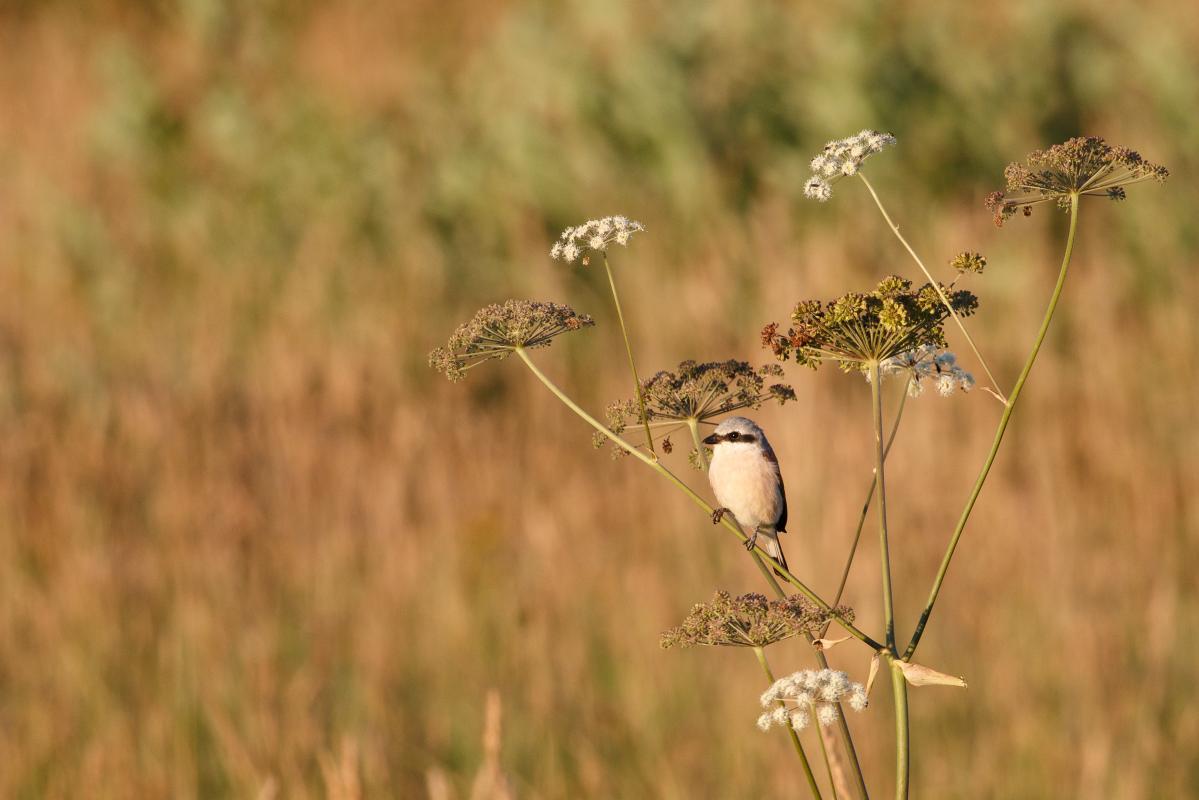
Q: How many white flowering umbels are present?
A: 4